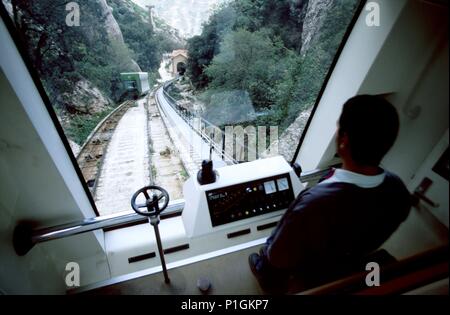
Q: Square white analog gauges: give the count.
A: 2